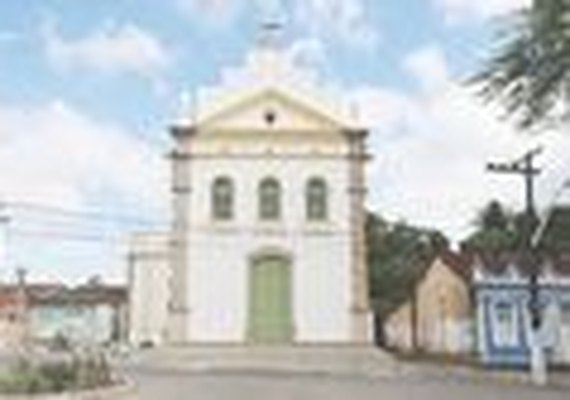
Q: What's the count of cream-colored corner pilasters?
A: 2